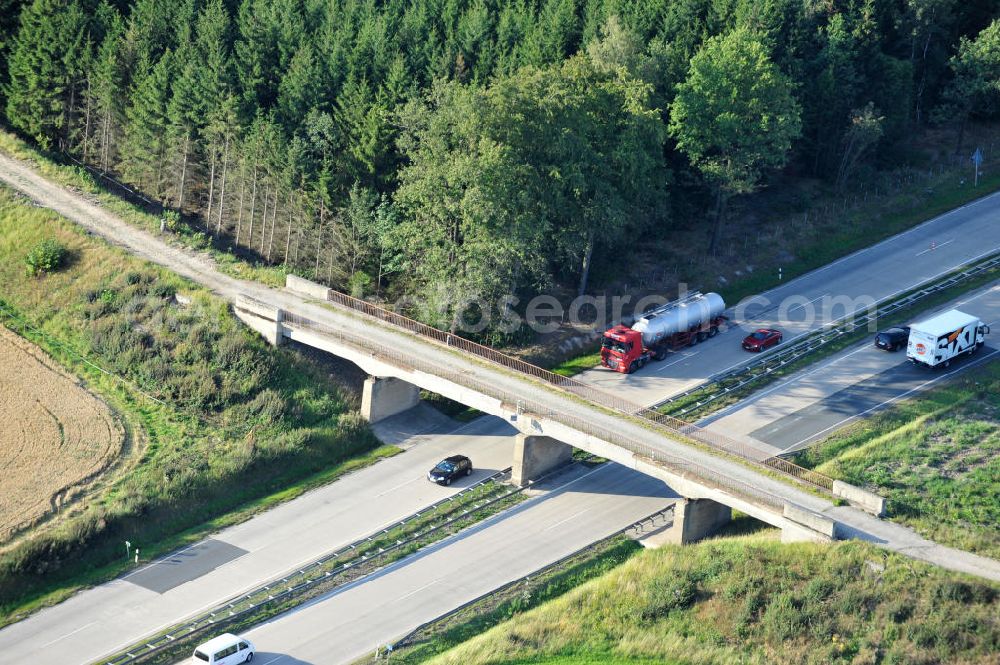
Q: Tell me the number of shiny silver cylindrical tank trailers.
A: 1